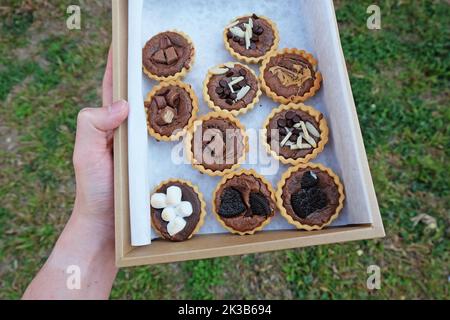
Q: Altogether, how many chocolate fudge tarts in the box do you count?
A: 10